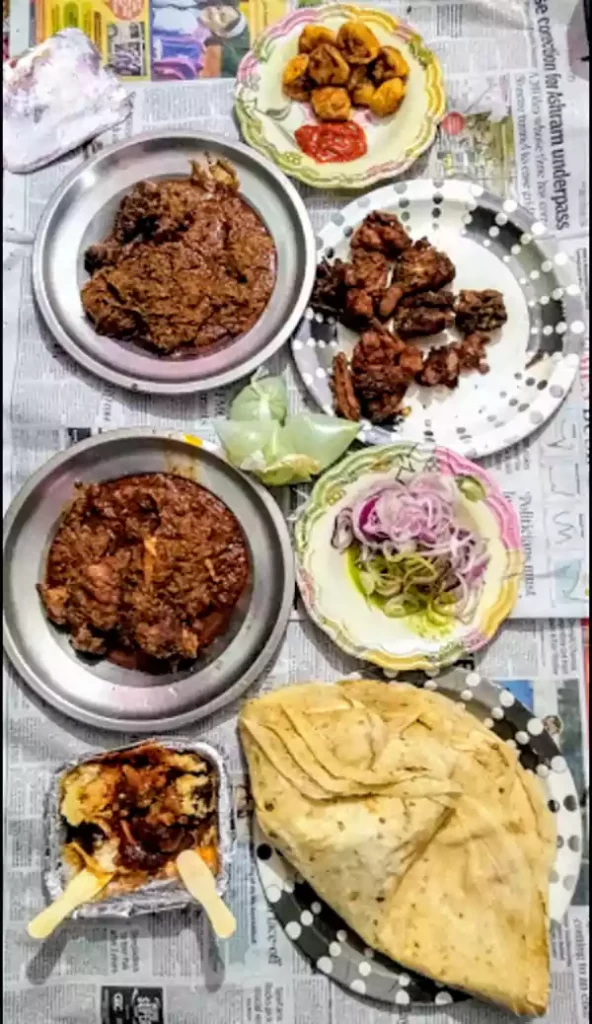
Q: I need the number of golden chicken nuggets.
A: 8